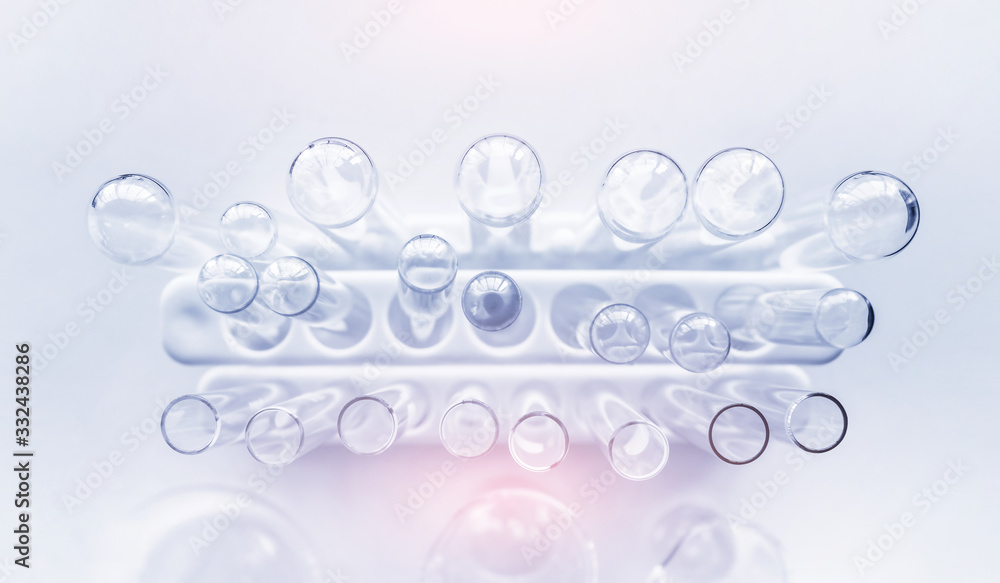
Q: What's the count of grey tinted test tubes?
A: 1